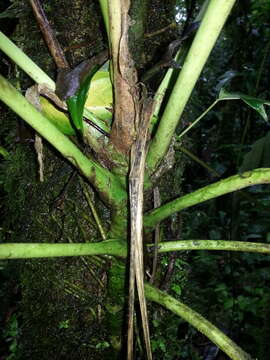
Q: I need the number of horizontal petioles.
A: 2